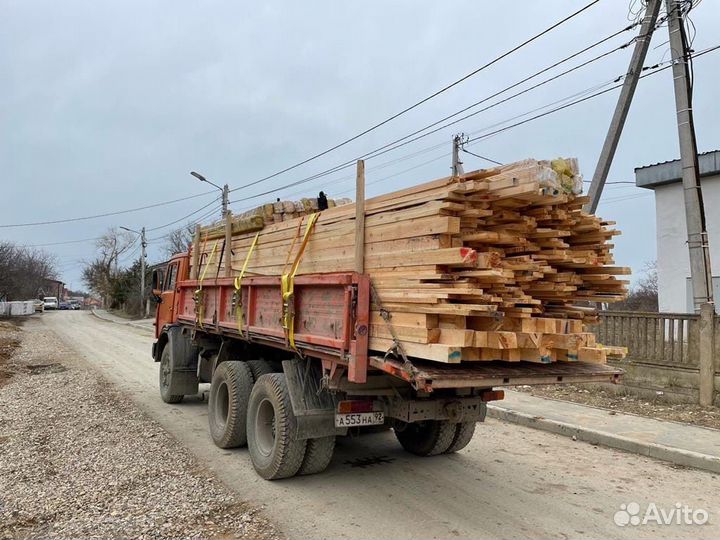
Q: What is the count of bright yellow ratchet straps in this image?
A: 3